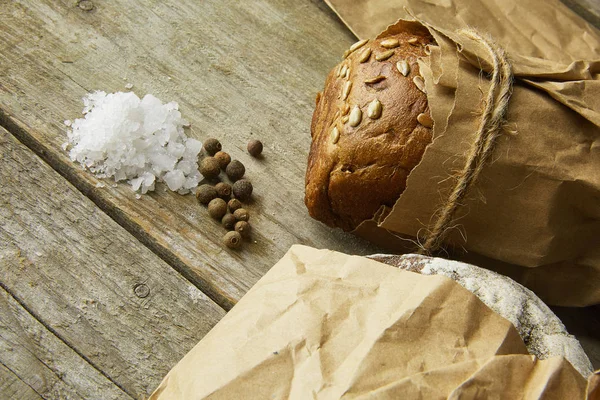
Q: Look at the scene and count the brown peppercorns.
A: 14